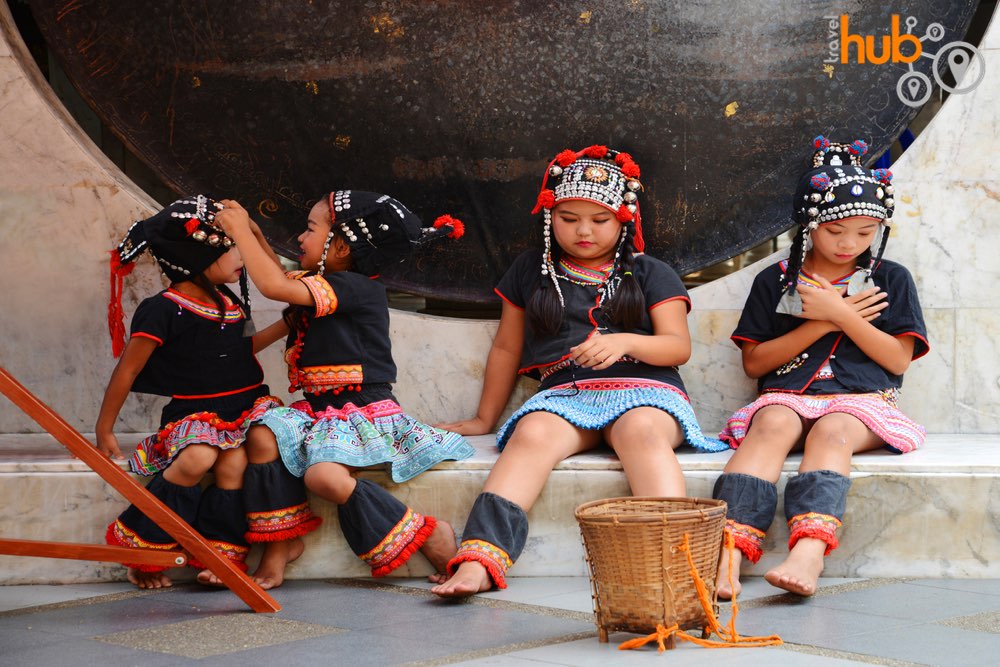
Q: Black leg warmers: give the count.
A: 7